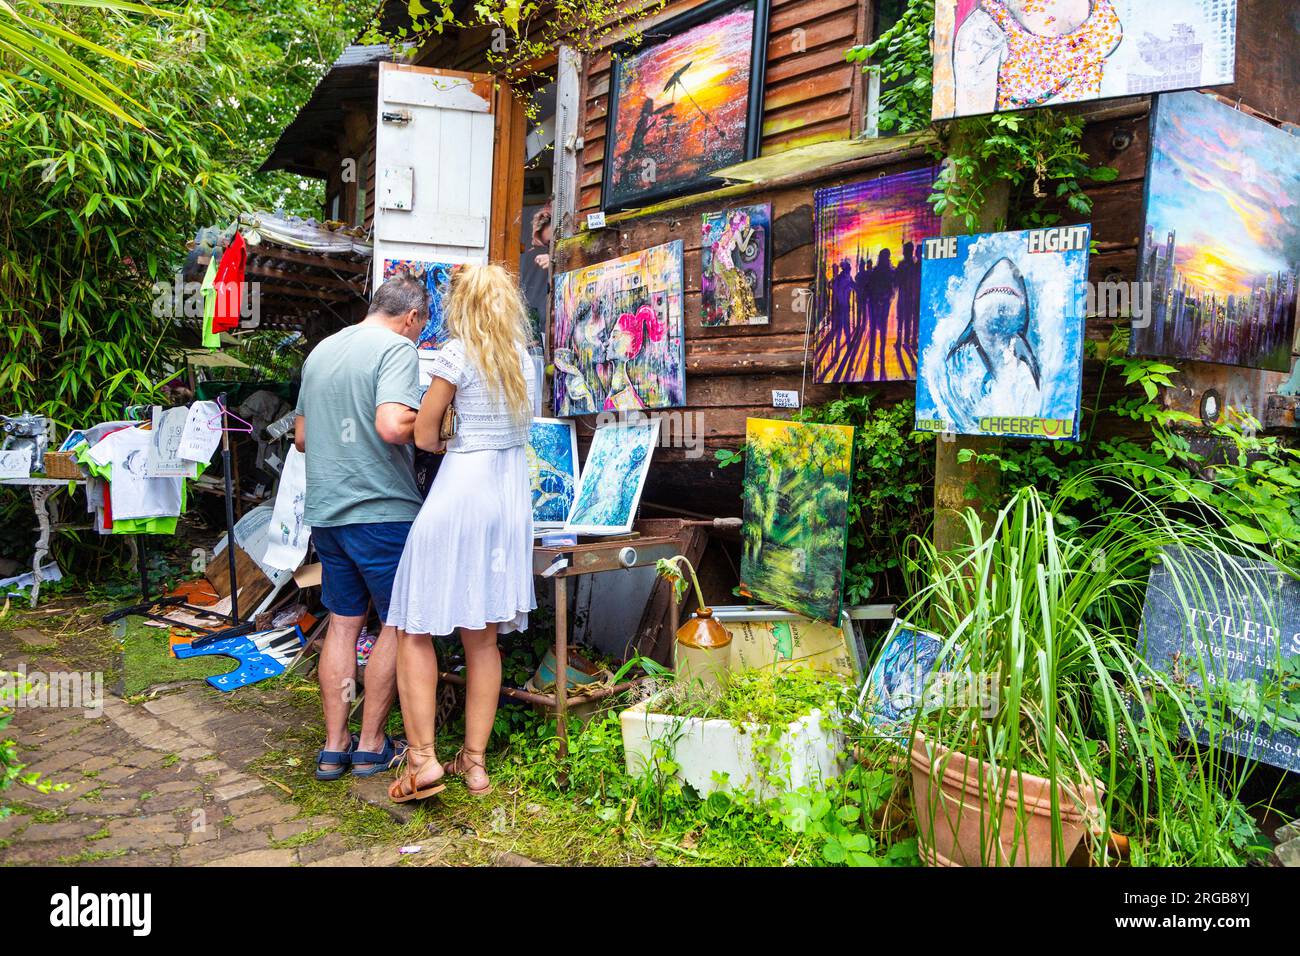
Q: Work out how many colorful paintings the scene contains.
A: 12